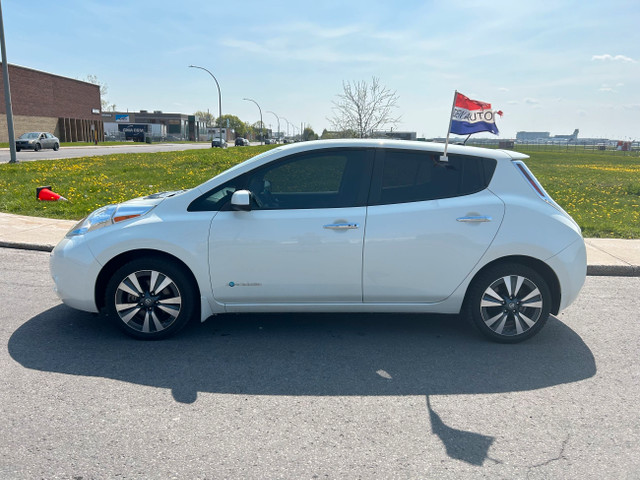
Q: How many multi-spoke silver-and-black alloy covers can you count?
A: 2